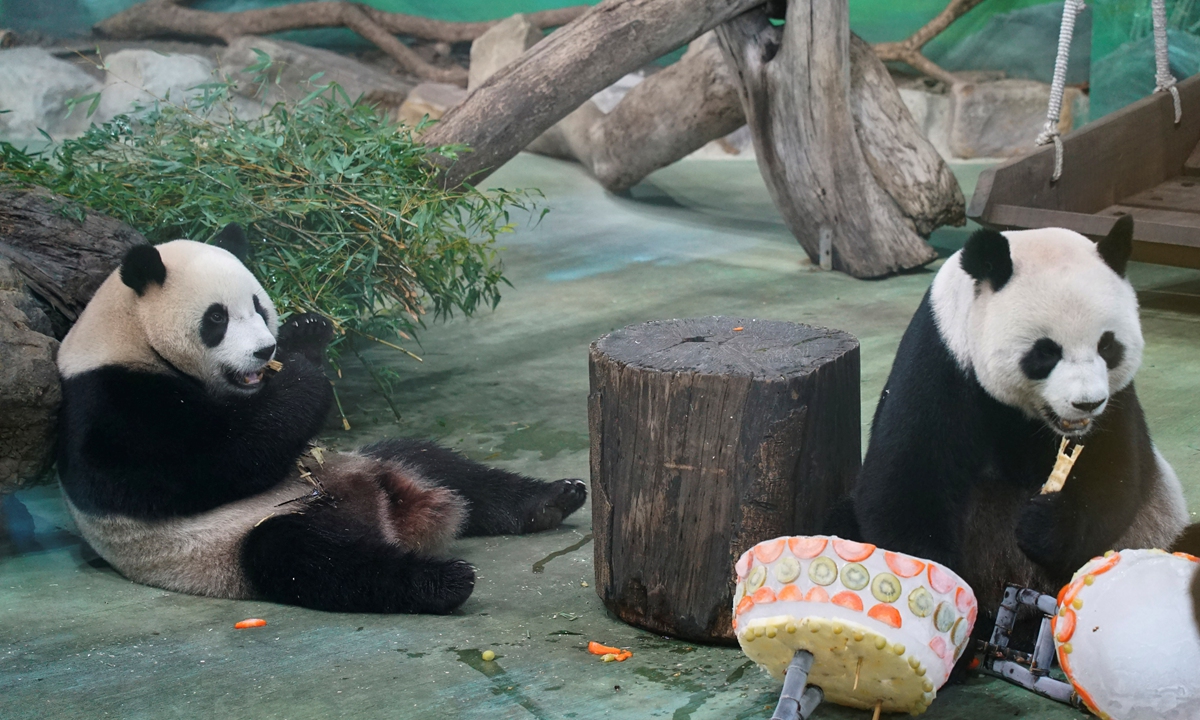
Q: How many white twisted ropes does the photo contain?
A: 2